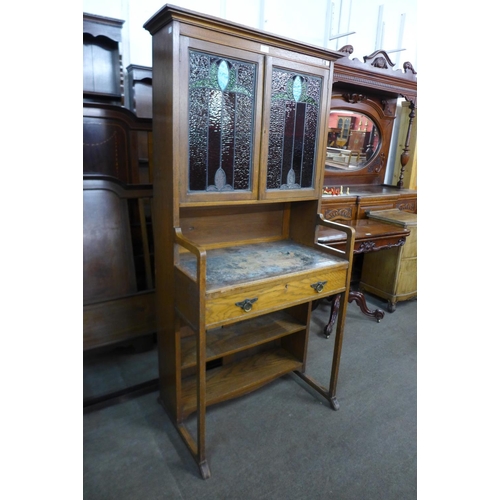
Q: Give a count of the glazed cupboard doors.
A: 2